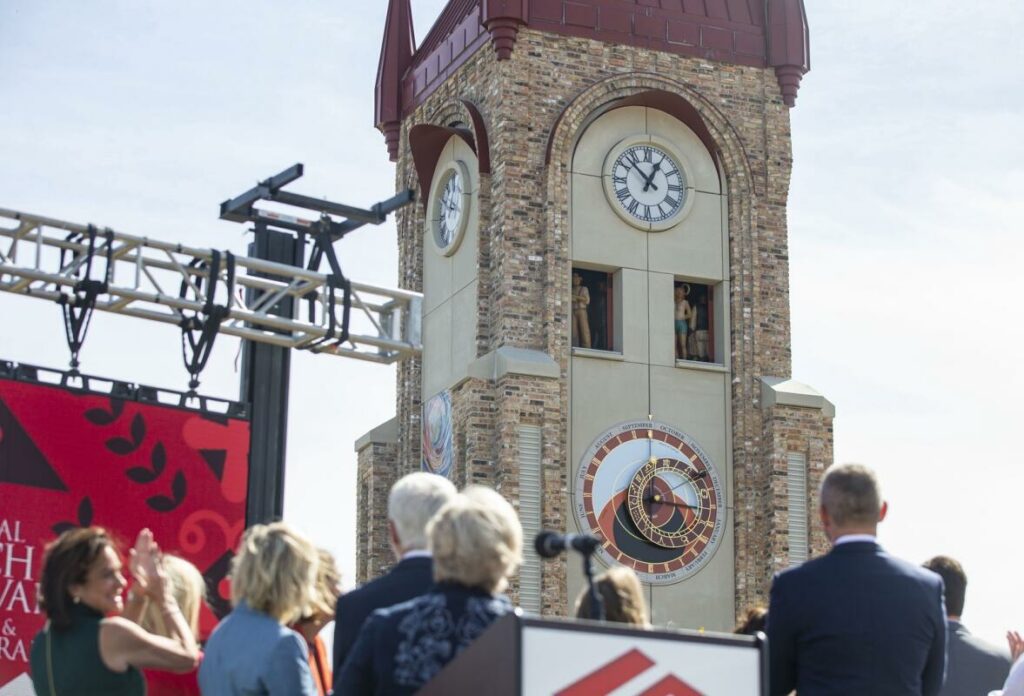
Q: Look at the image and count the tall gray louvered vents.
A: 2